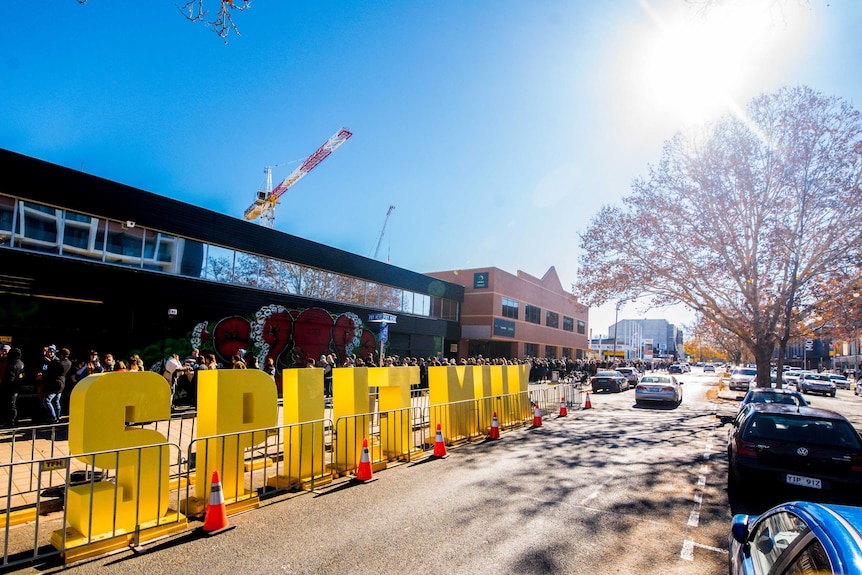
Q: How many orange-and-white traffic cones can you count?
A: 7